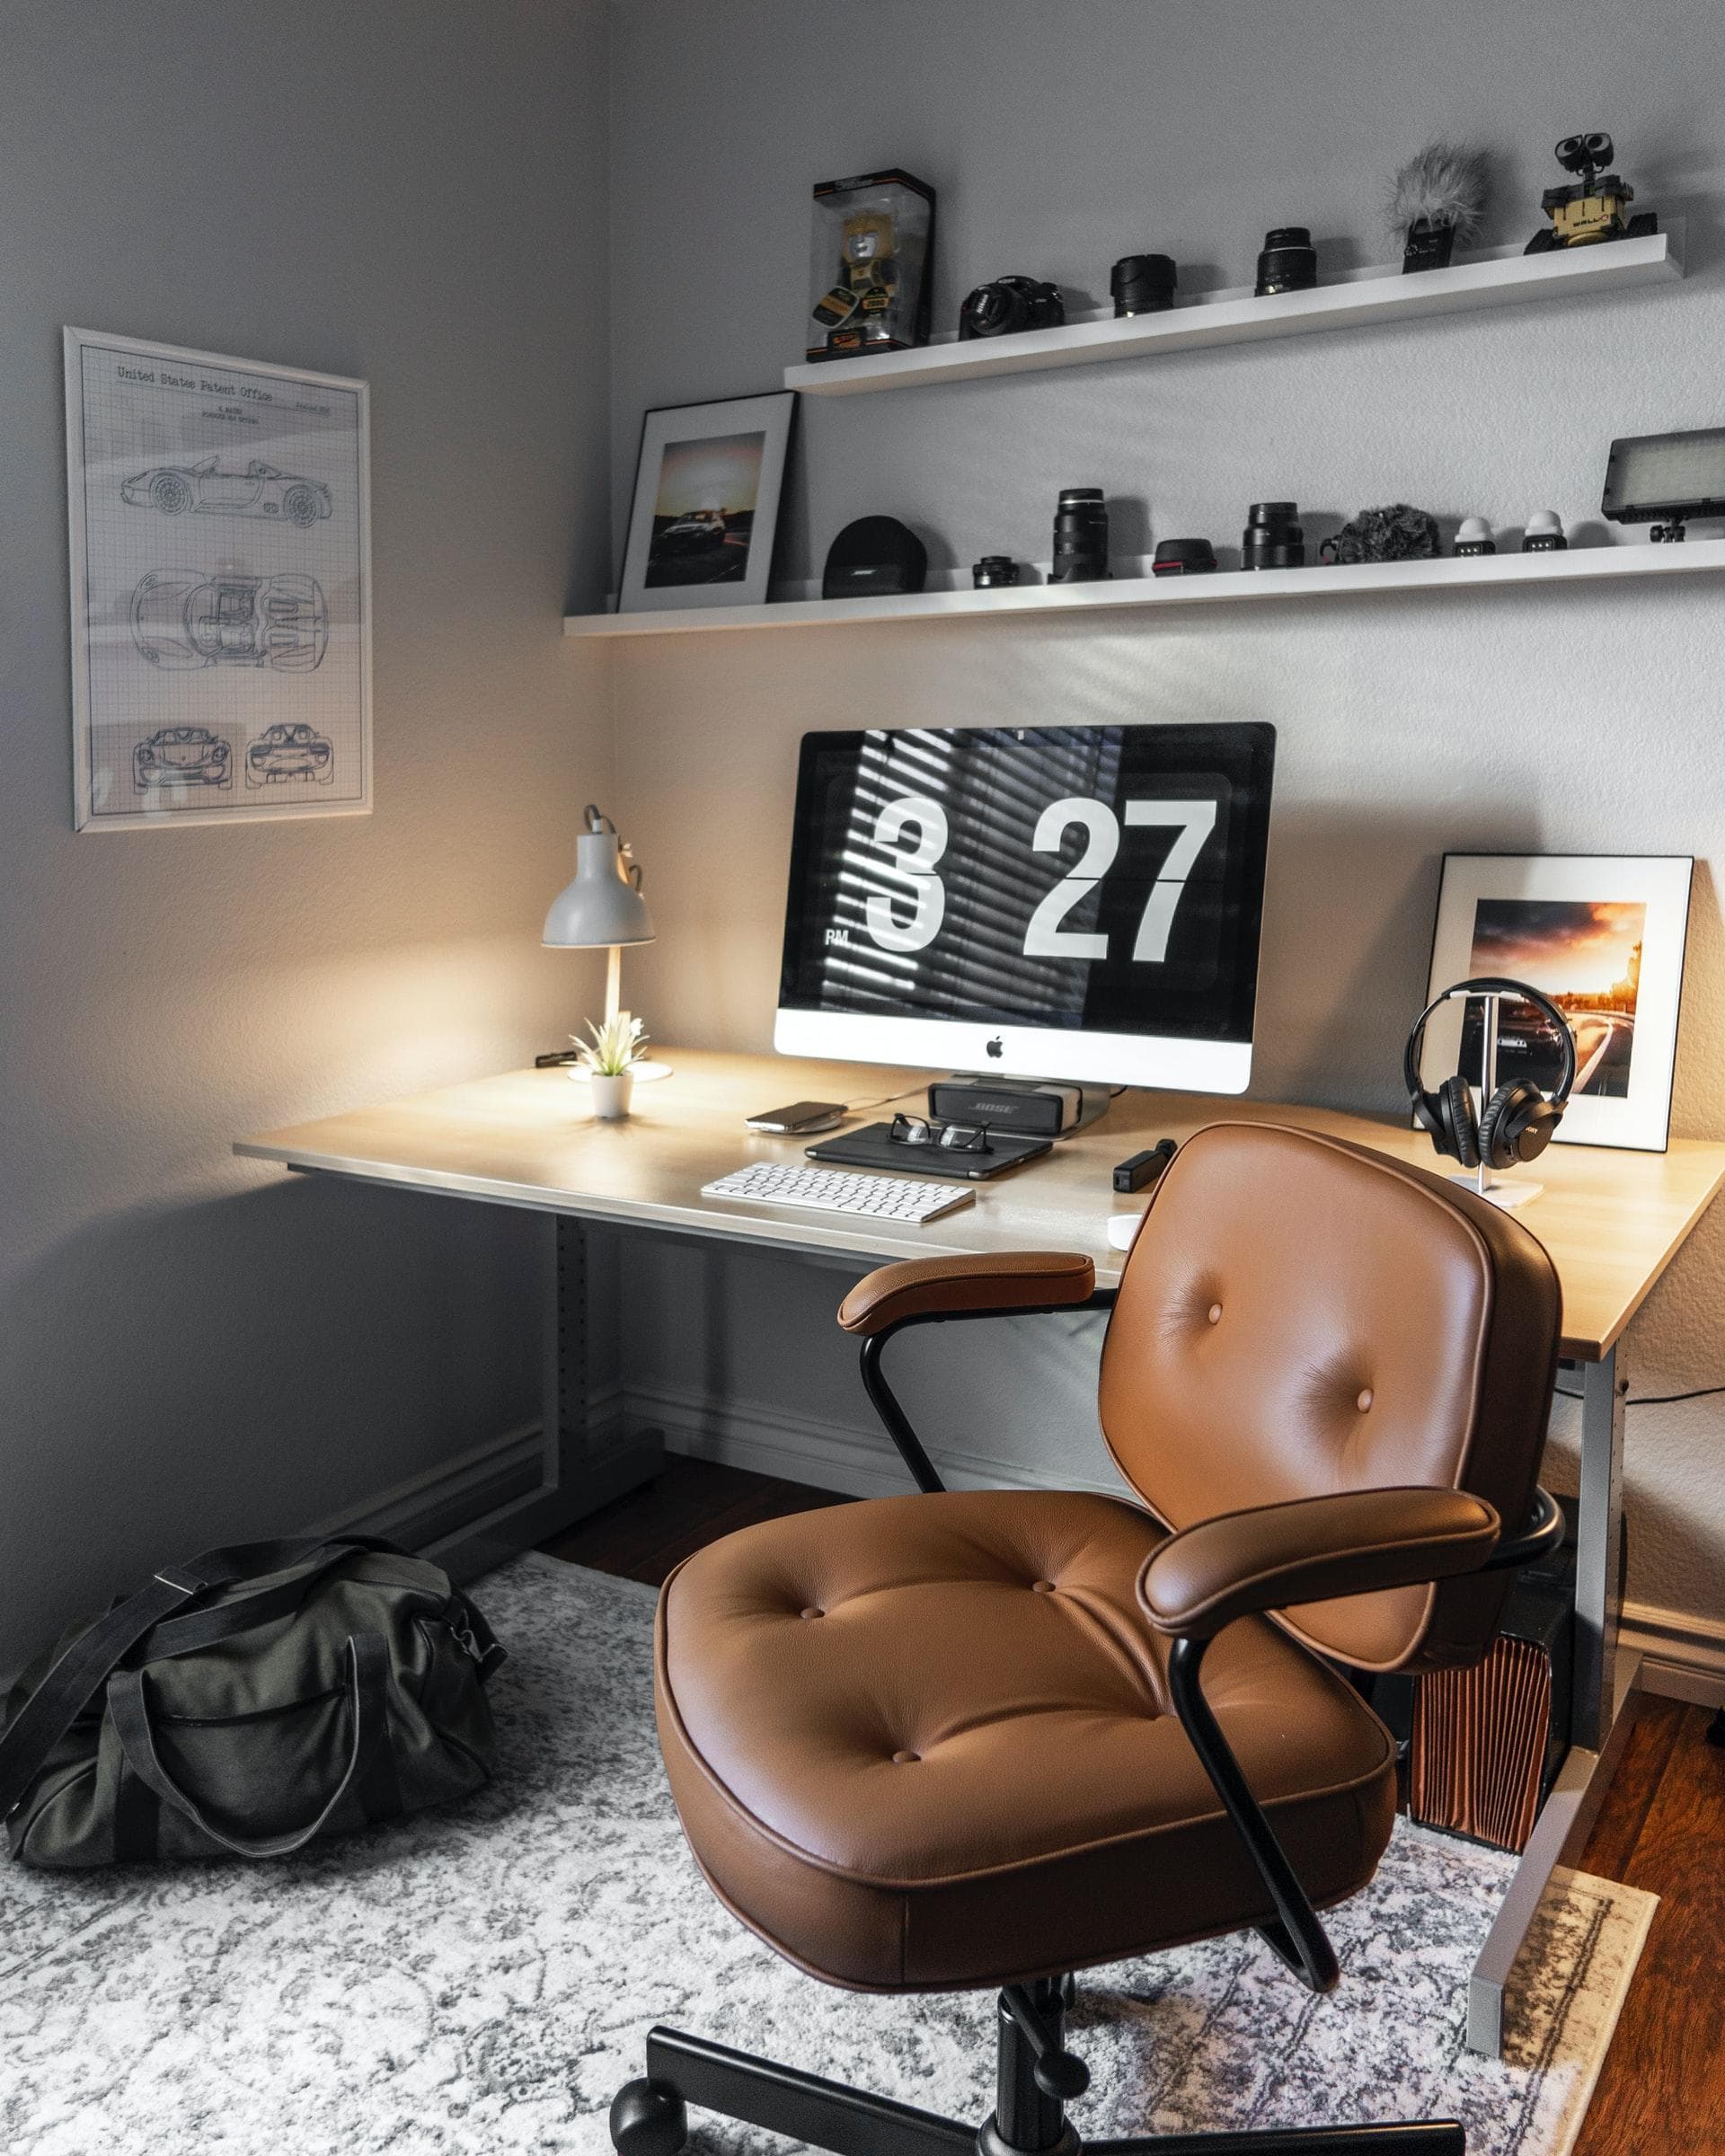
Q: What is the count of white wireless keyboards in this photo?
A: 1